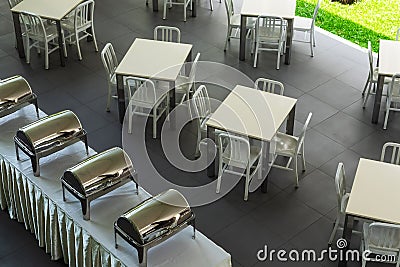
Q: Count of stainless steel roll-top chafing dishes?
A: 4